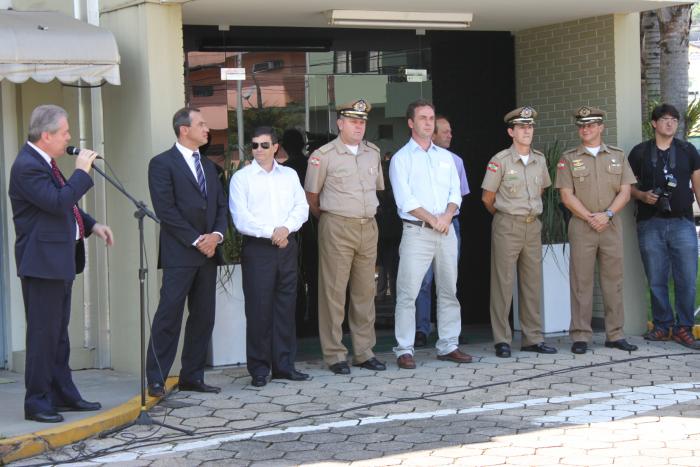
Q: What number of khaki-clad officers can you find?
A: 3